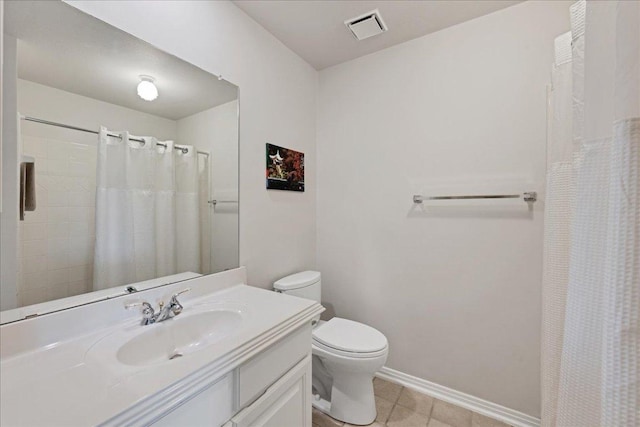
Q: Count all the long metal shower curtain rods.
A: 1